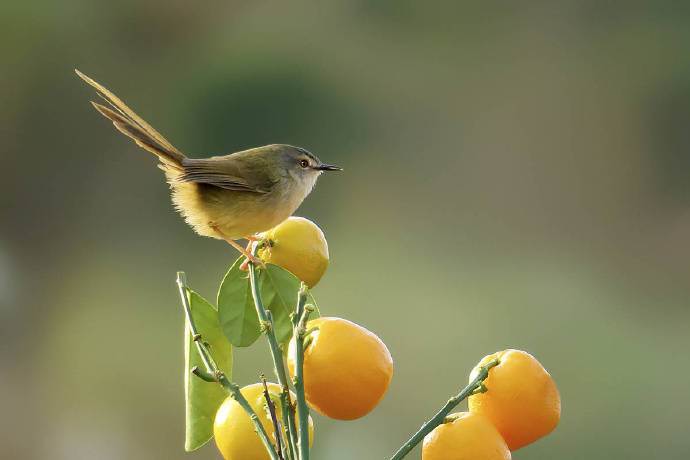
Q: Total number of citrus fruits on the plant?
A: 5